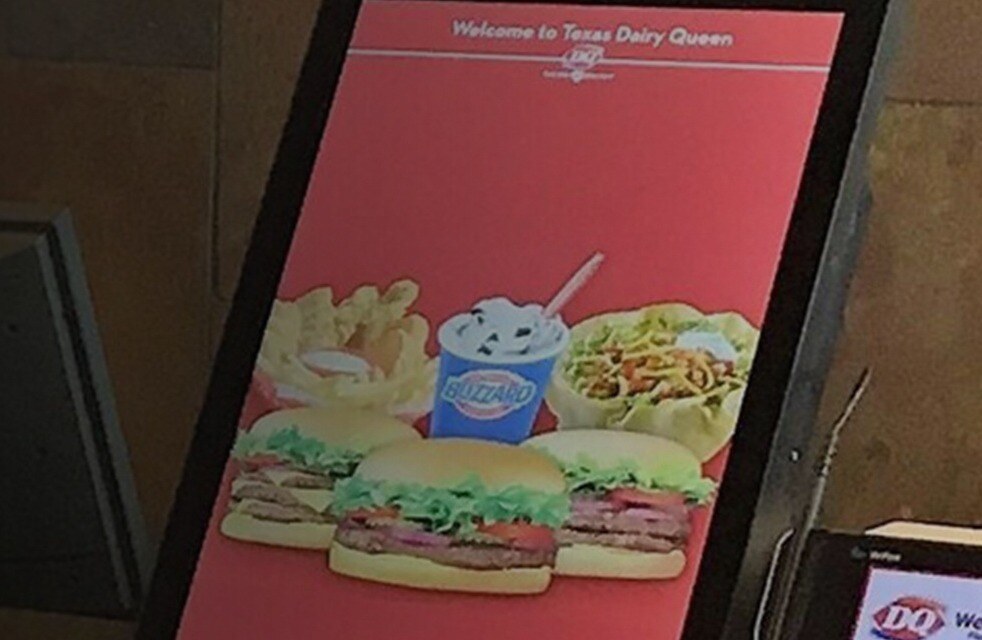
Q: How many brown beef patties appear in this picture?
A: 6